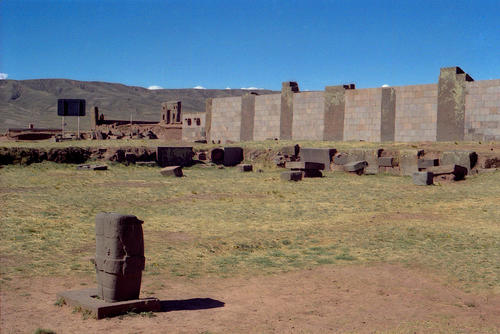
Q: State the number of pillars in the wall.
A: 6